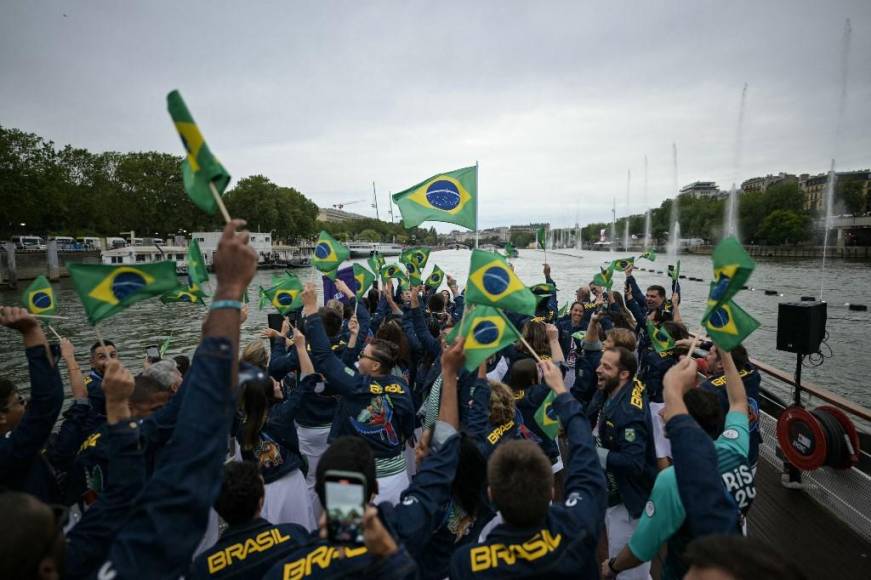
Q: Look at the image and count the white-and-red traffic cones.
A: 0